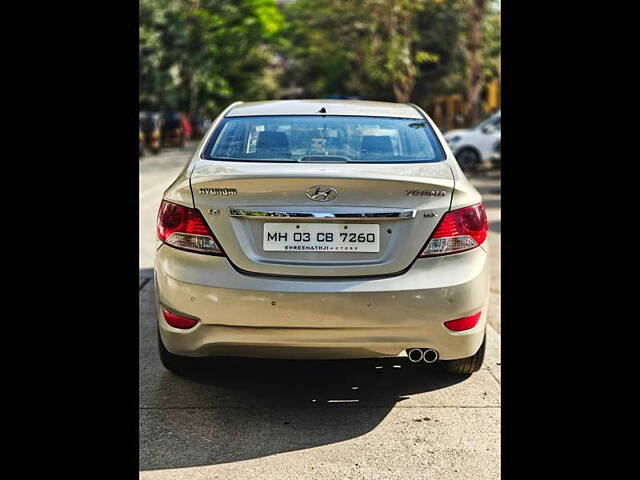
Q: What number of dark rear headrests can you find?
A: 2